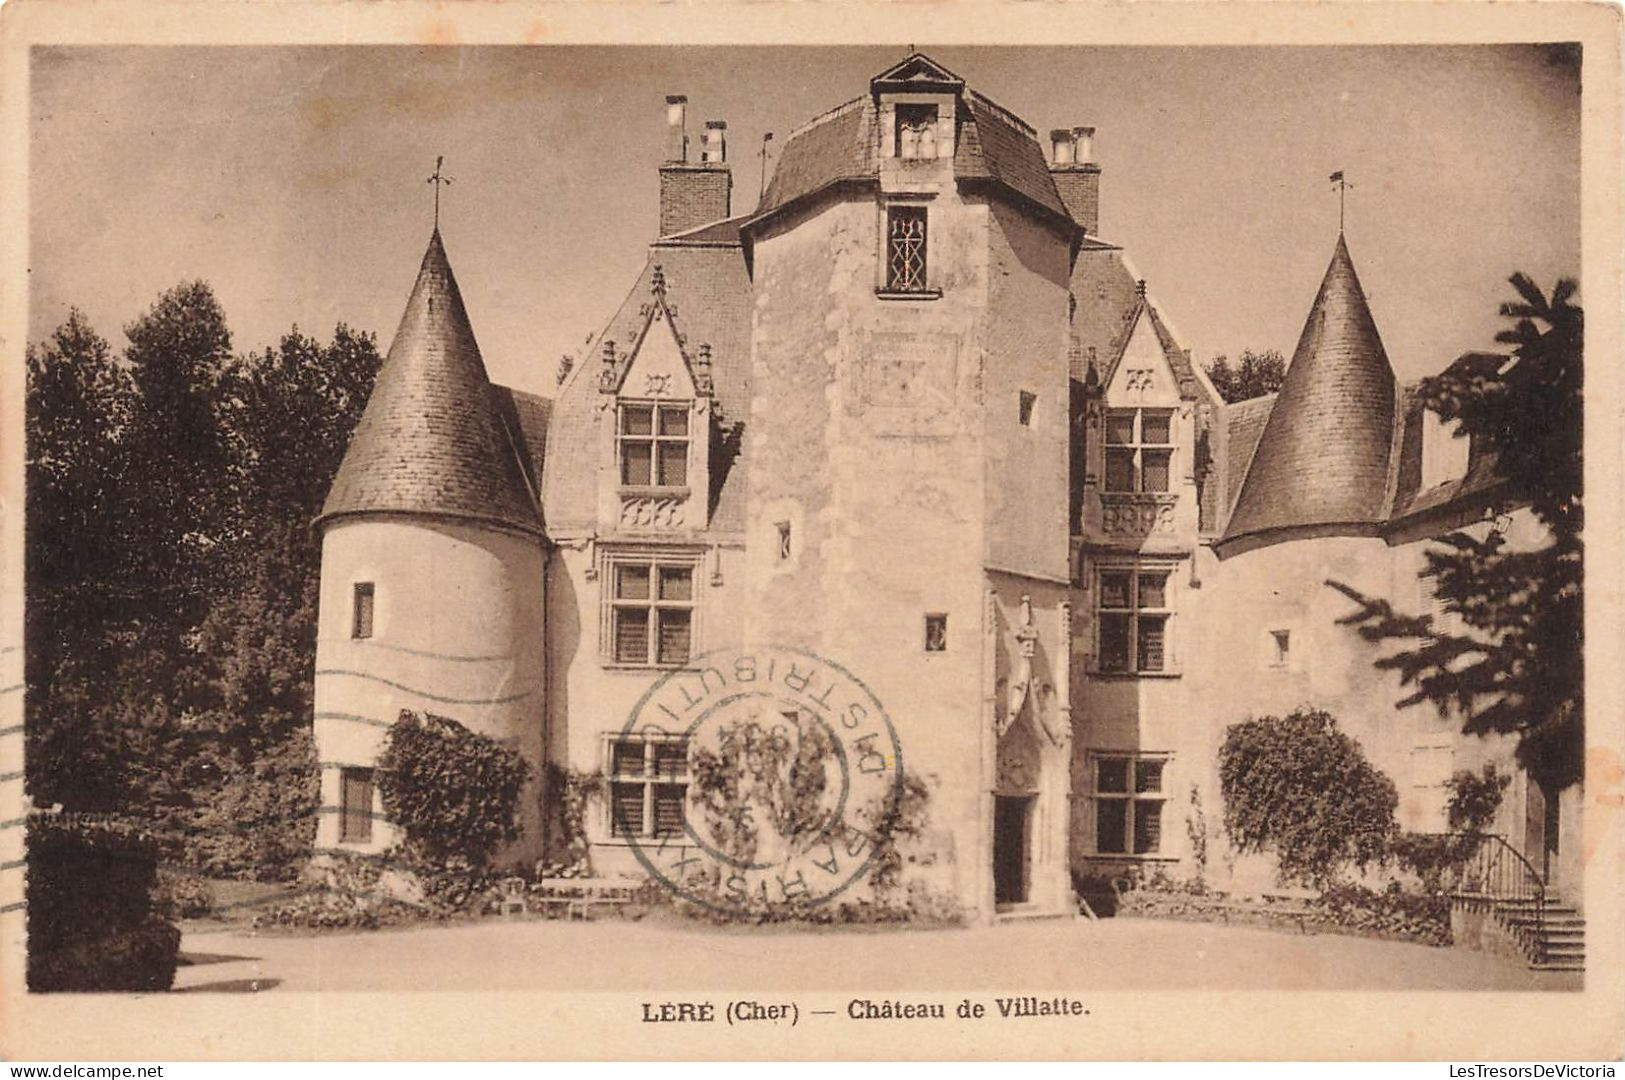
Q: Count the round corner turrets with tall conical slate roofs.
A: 2